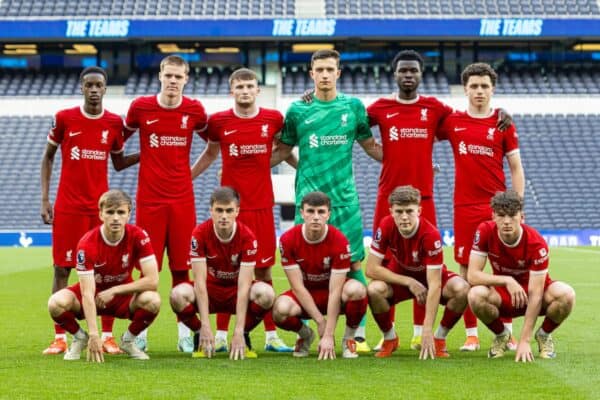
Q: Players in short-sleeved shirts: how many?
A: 11